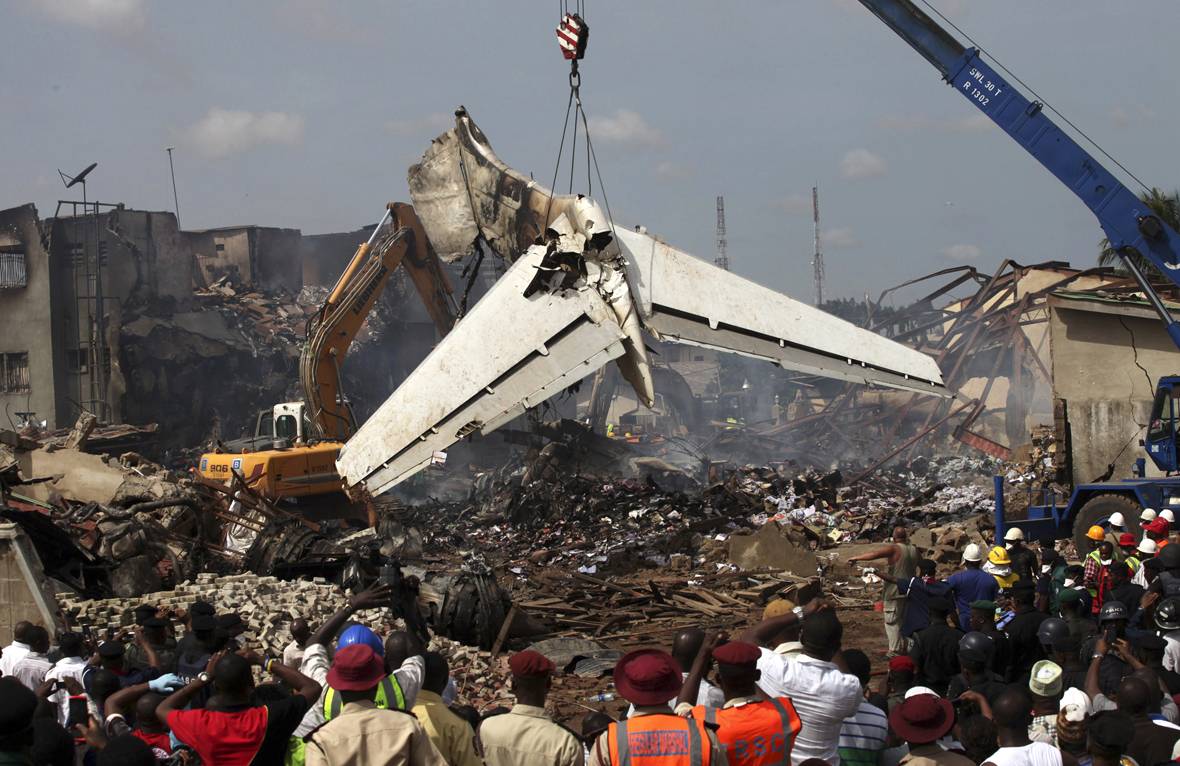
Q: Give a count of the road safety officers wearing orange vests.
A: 2